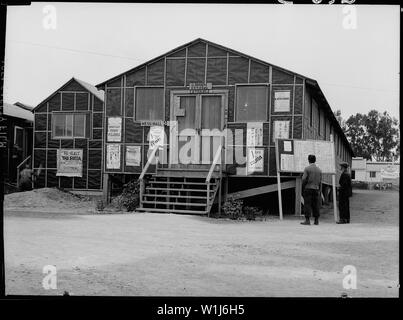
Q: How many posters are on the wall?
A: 9